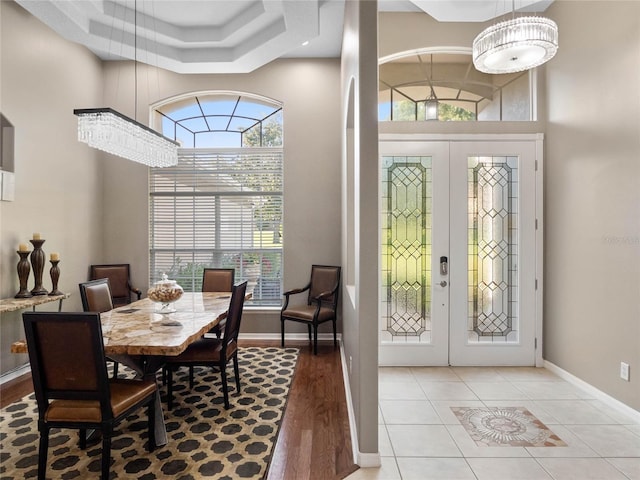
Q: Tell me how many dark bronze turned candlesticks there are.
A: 3